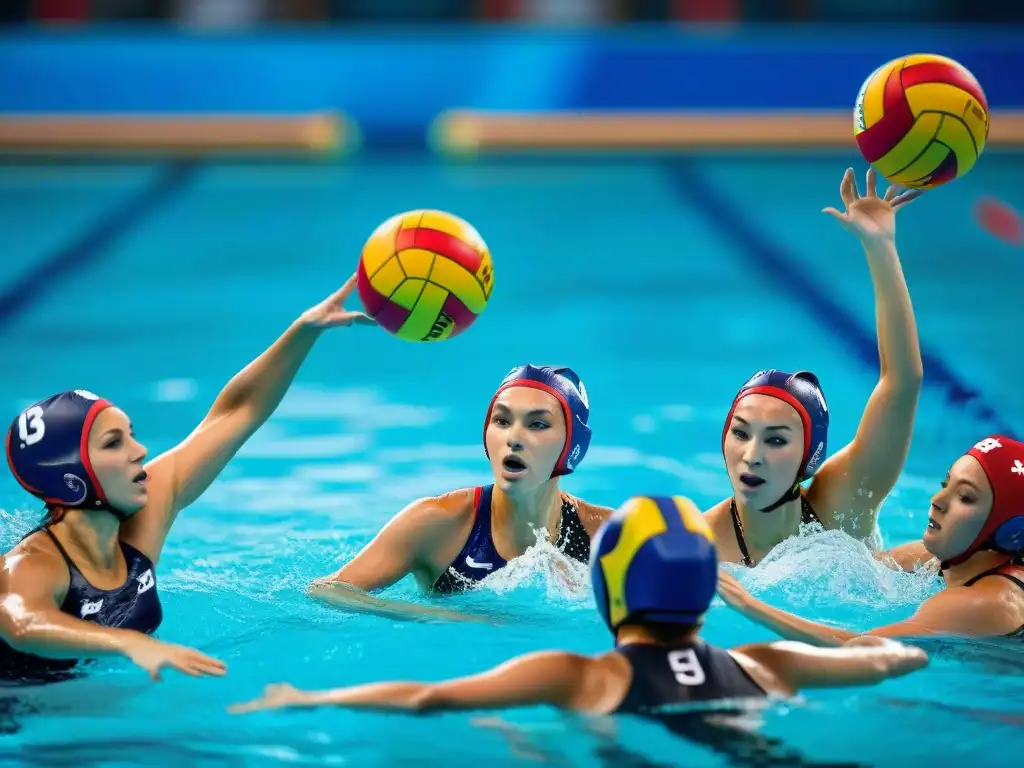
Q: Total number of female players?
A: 5